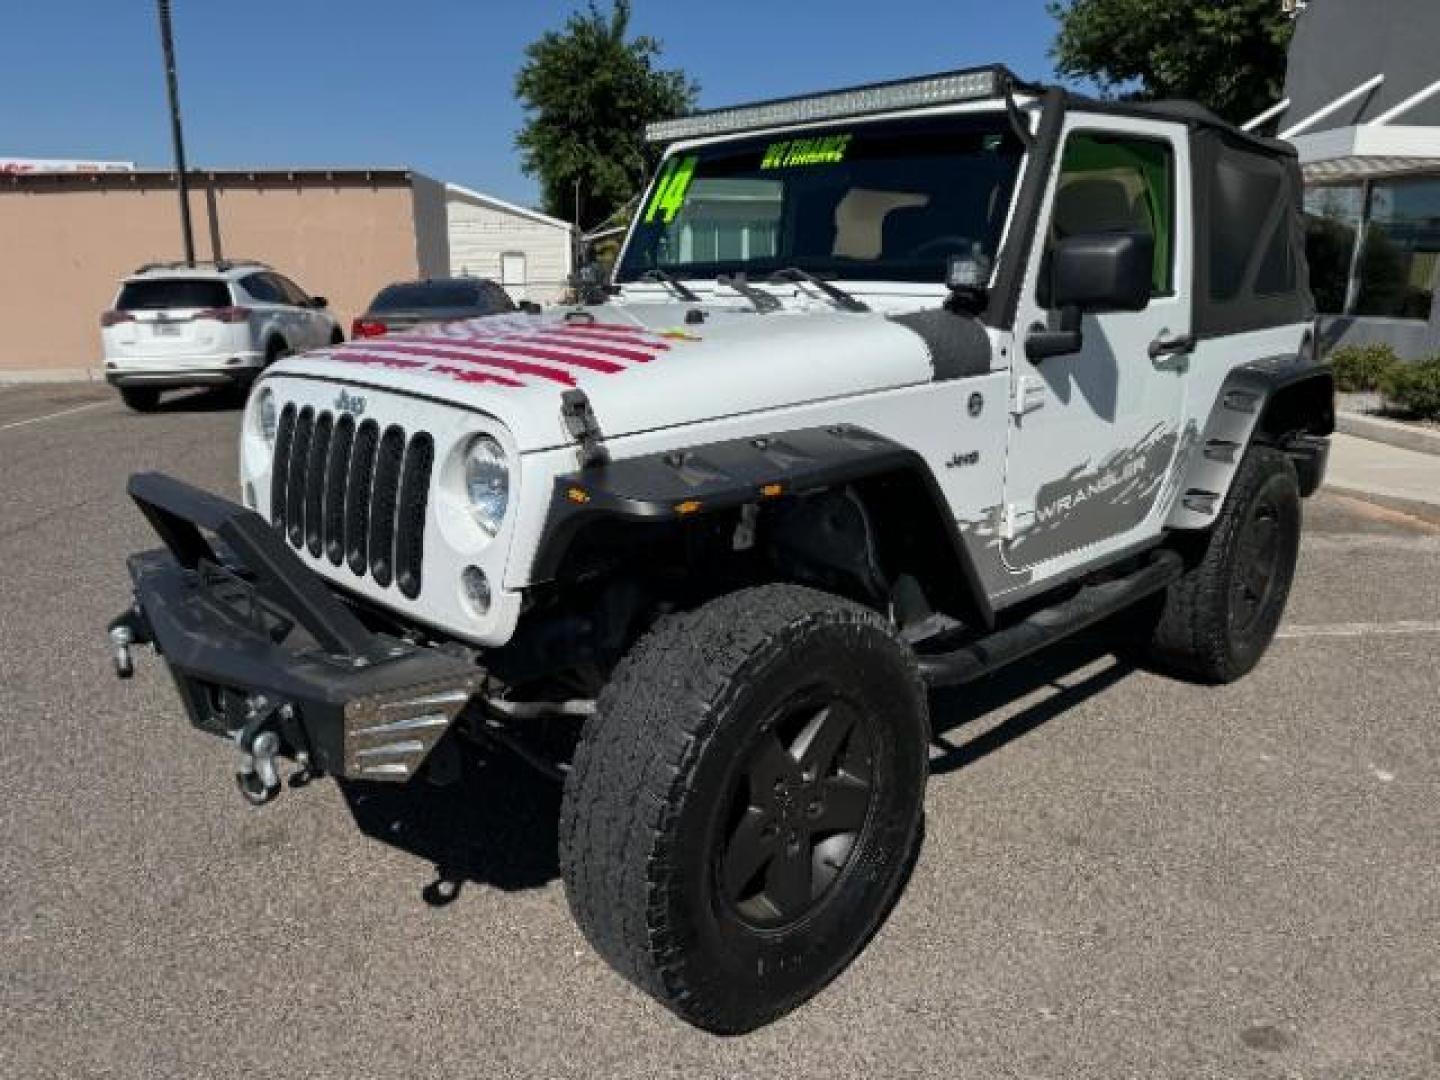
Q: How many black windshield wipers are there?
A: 2